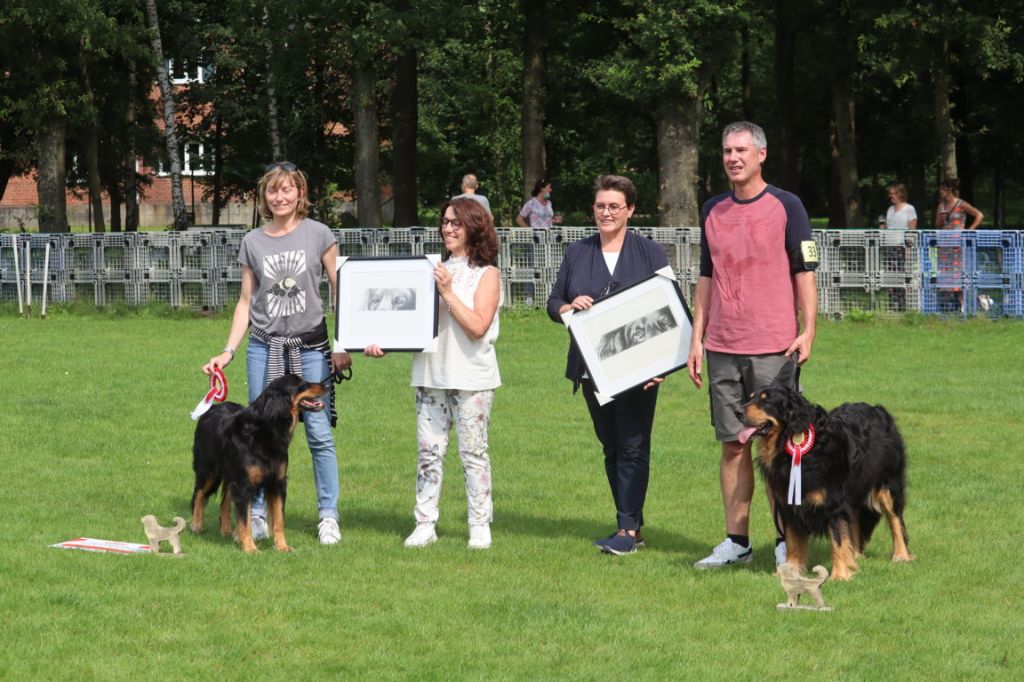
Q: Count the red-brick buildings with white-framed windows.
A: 1